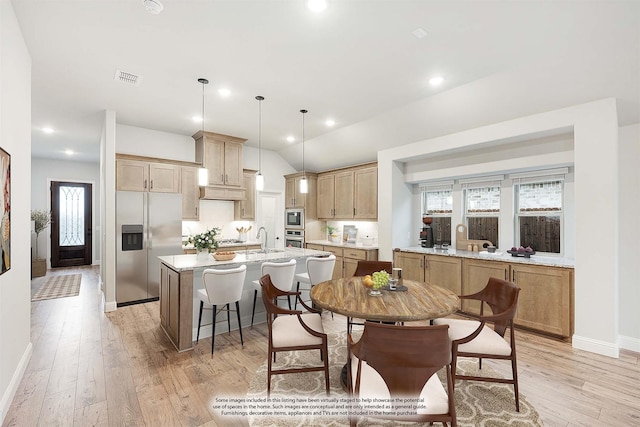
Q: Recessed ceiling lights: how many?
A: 8